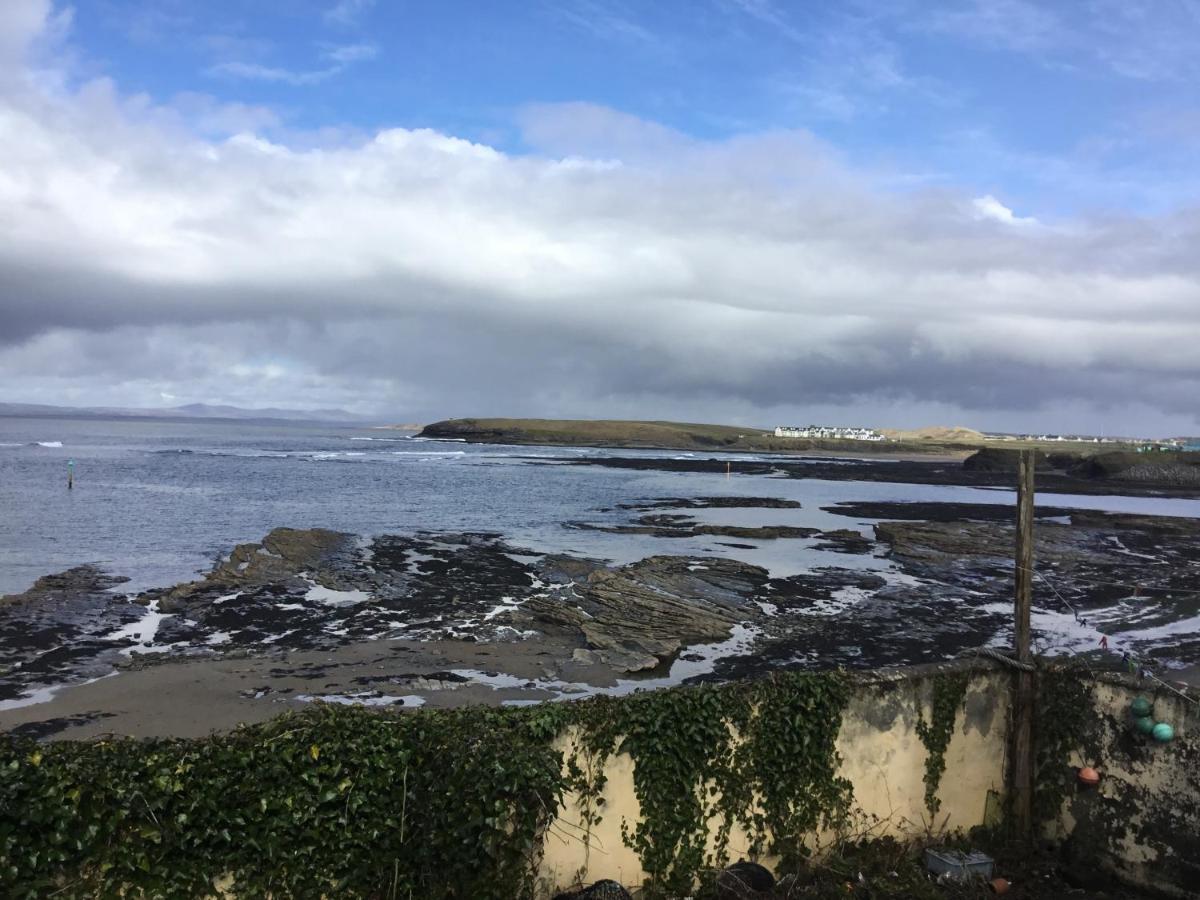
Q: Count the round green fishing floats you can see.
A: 3